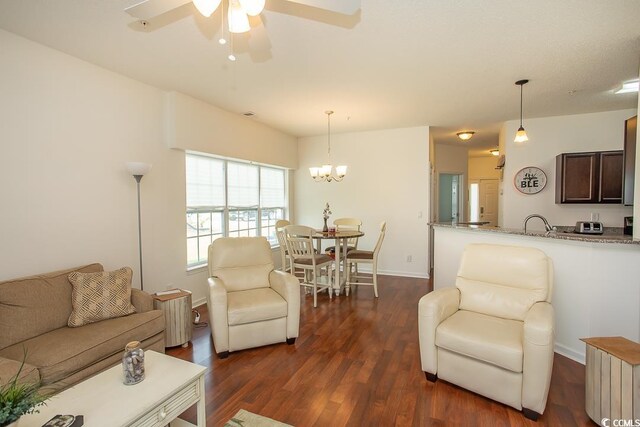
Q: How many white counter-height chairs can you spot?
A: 4